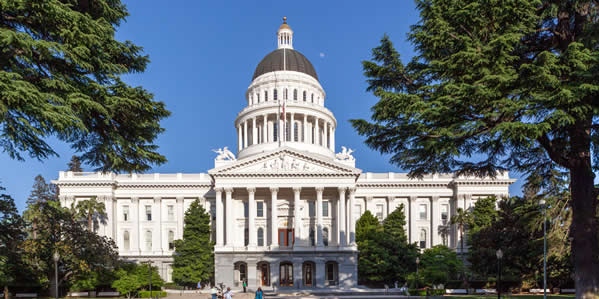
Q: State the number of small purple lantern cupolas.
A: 0